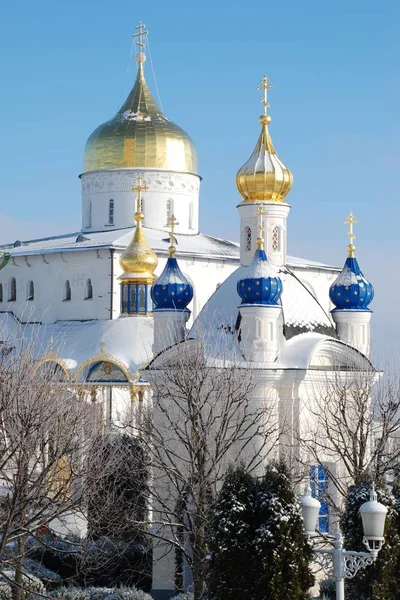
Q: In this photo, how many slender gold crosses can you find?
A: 6